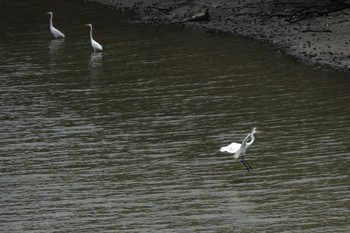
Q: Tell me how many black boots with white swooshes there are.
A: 0